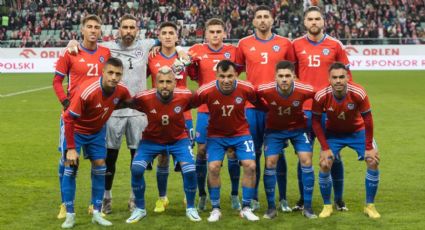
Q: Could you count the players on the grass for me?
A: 11